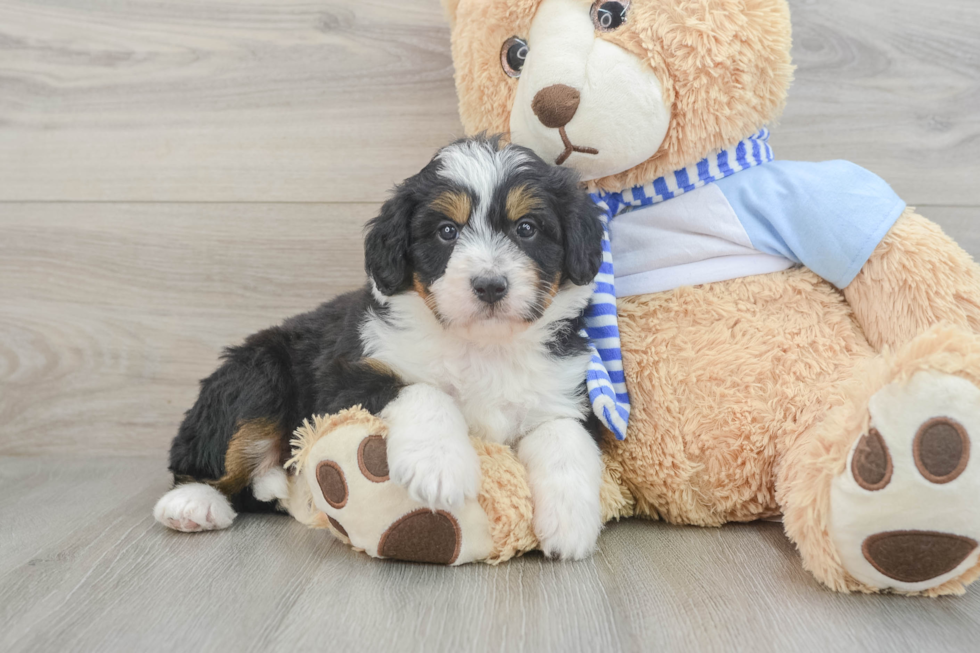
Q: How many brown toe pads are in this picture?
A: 5